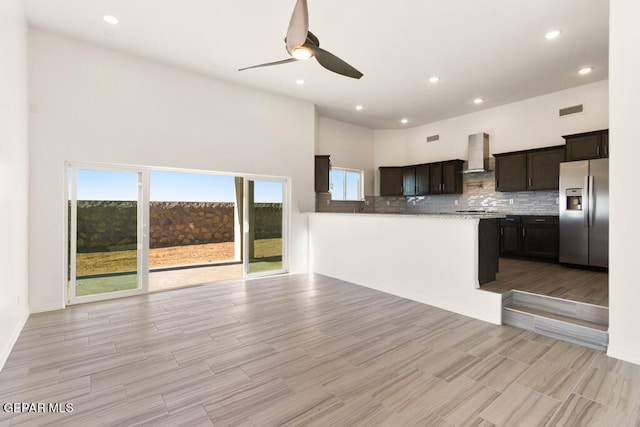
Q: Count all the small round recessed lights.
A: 8